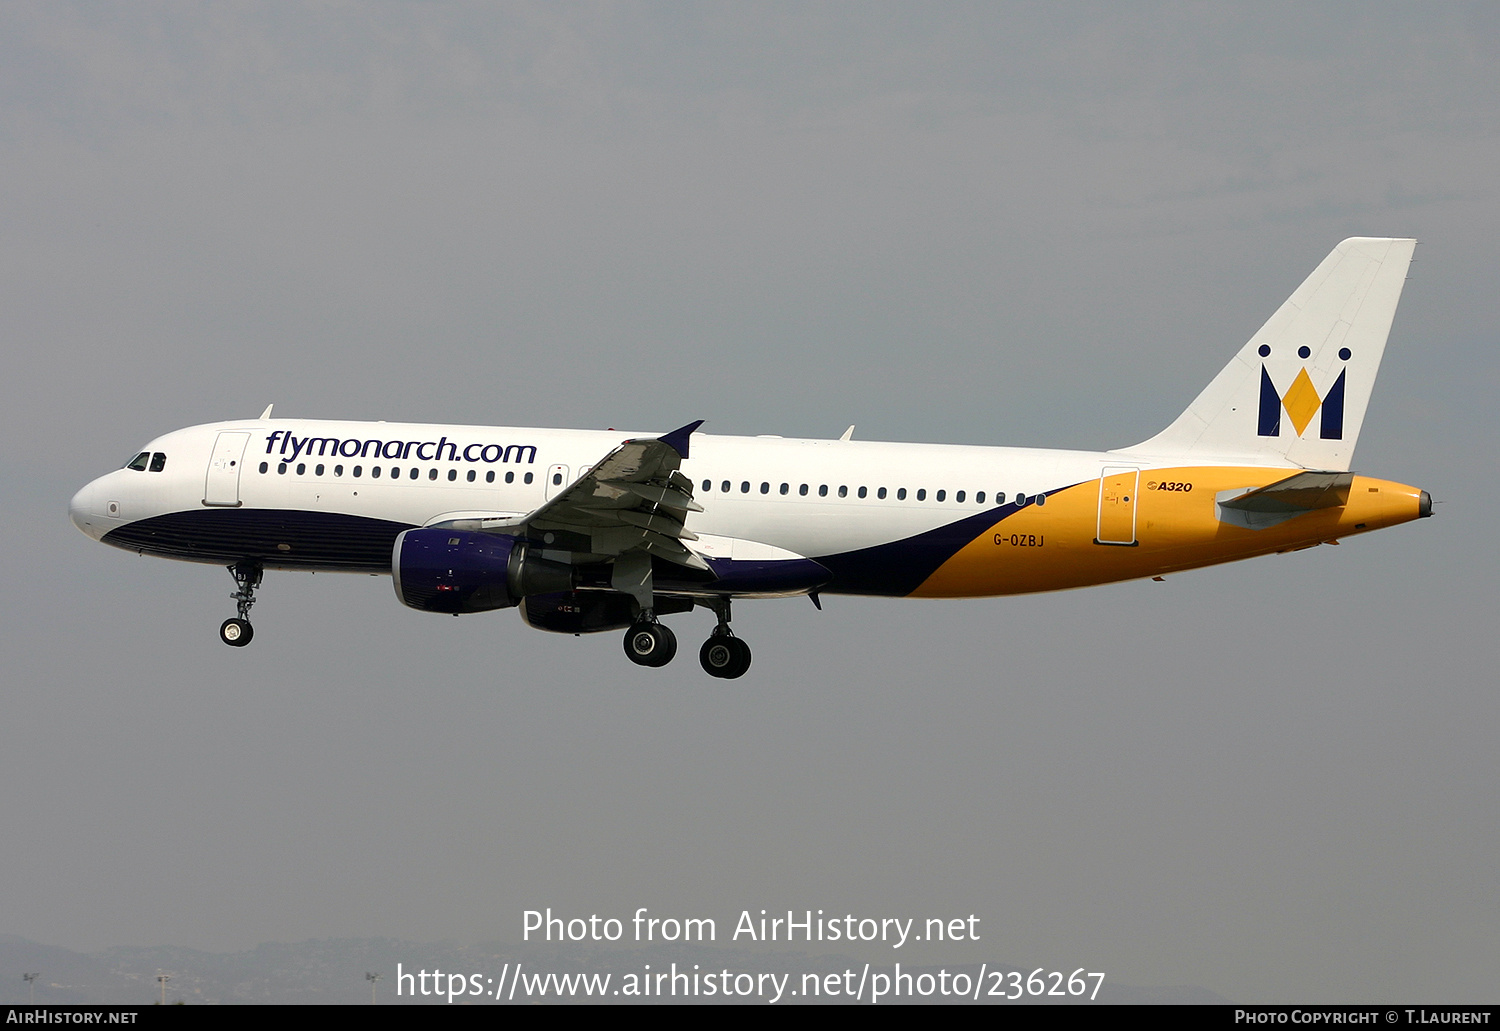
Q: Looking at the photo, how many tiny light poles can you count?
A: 3